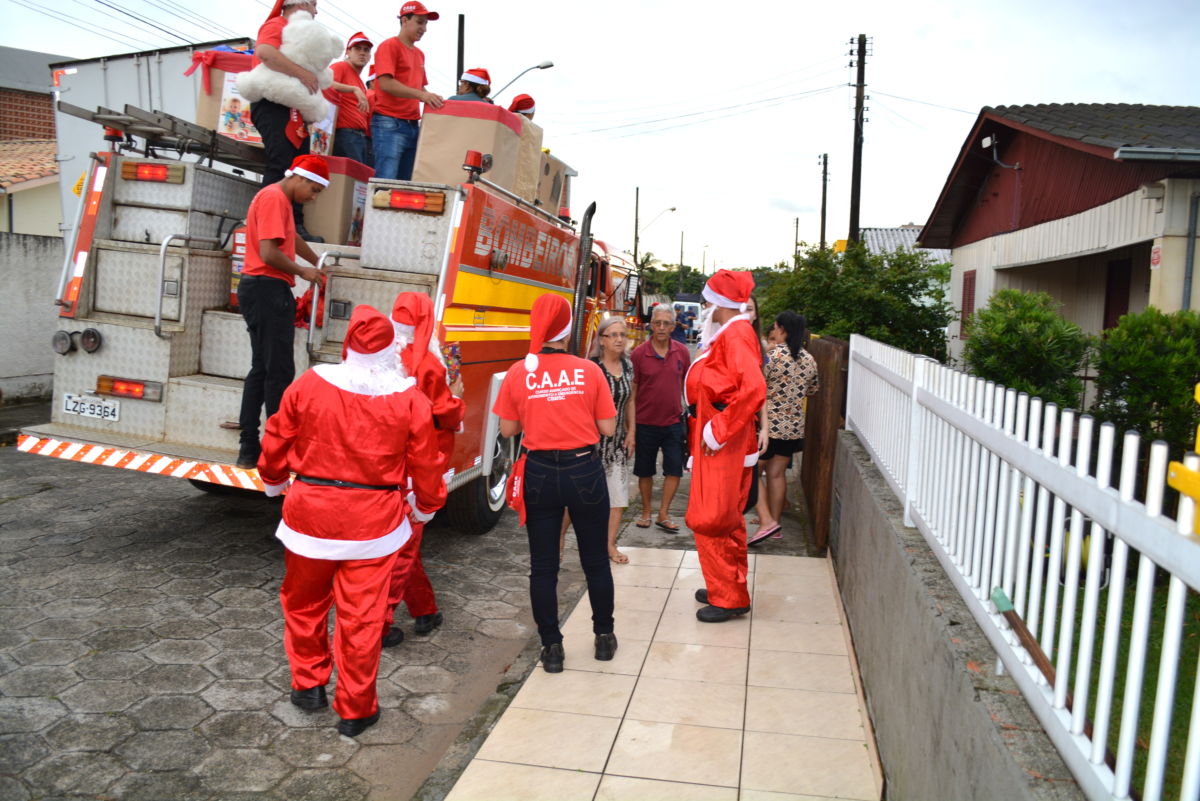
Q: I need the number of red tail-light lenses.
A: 3